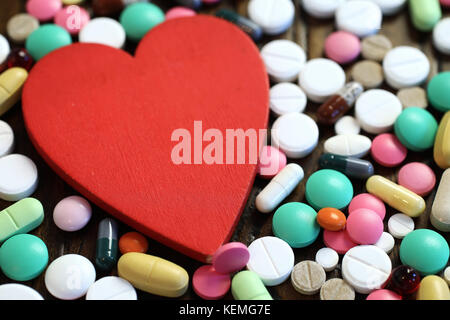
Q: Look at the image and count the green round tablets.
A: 8